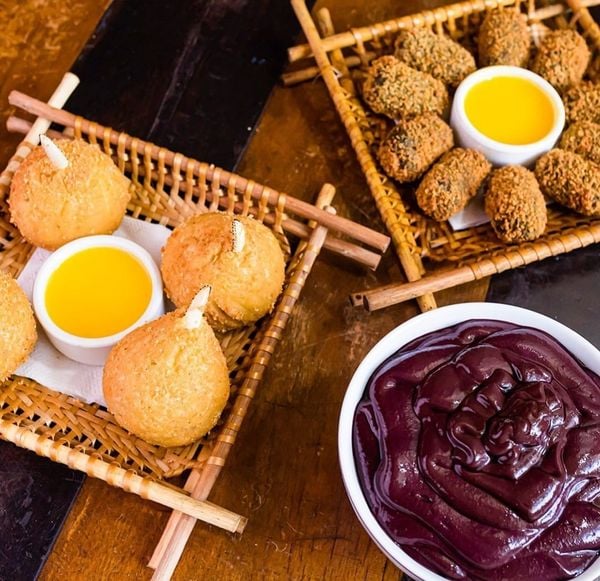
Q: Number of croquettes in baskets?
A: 14